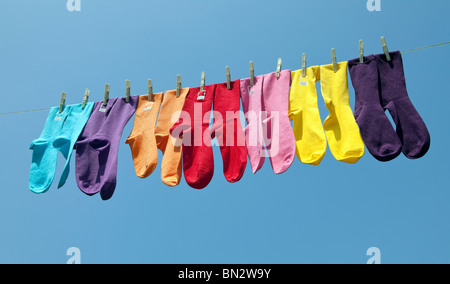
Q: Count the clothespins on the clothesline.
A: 14